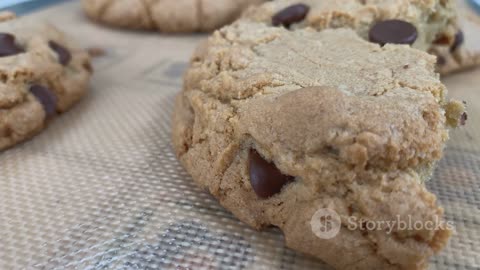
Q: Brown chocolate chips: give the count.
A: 7